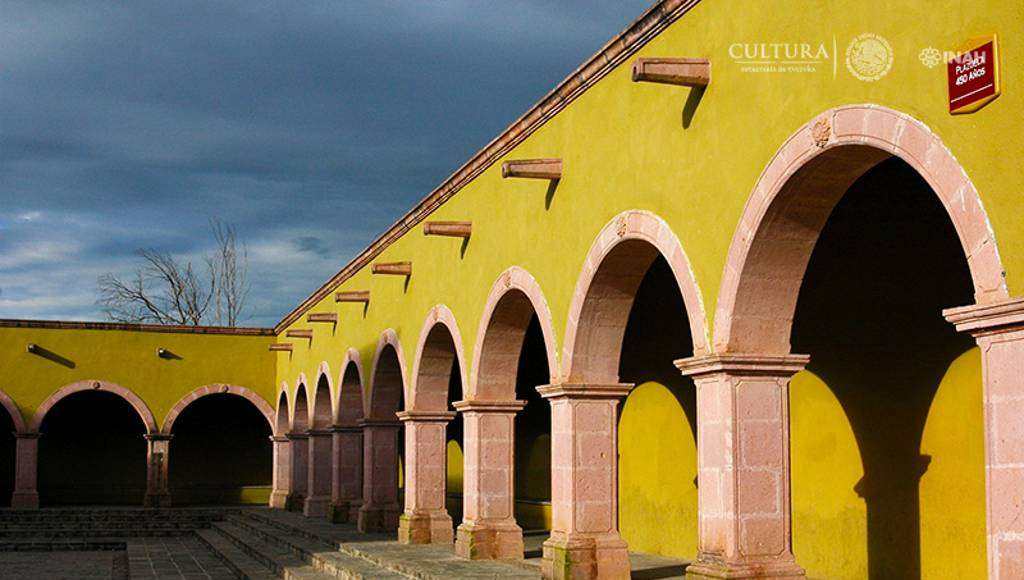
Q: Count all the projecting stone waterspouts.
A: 10